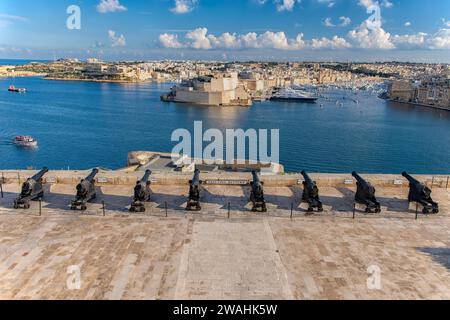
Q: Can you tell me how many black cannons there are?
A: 8